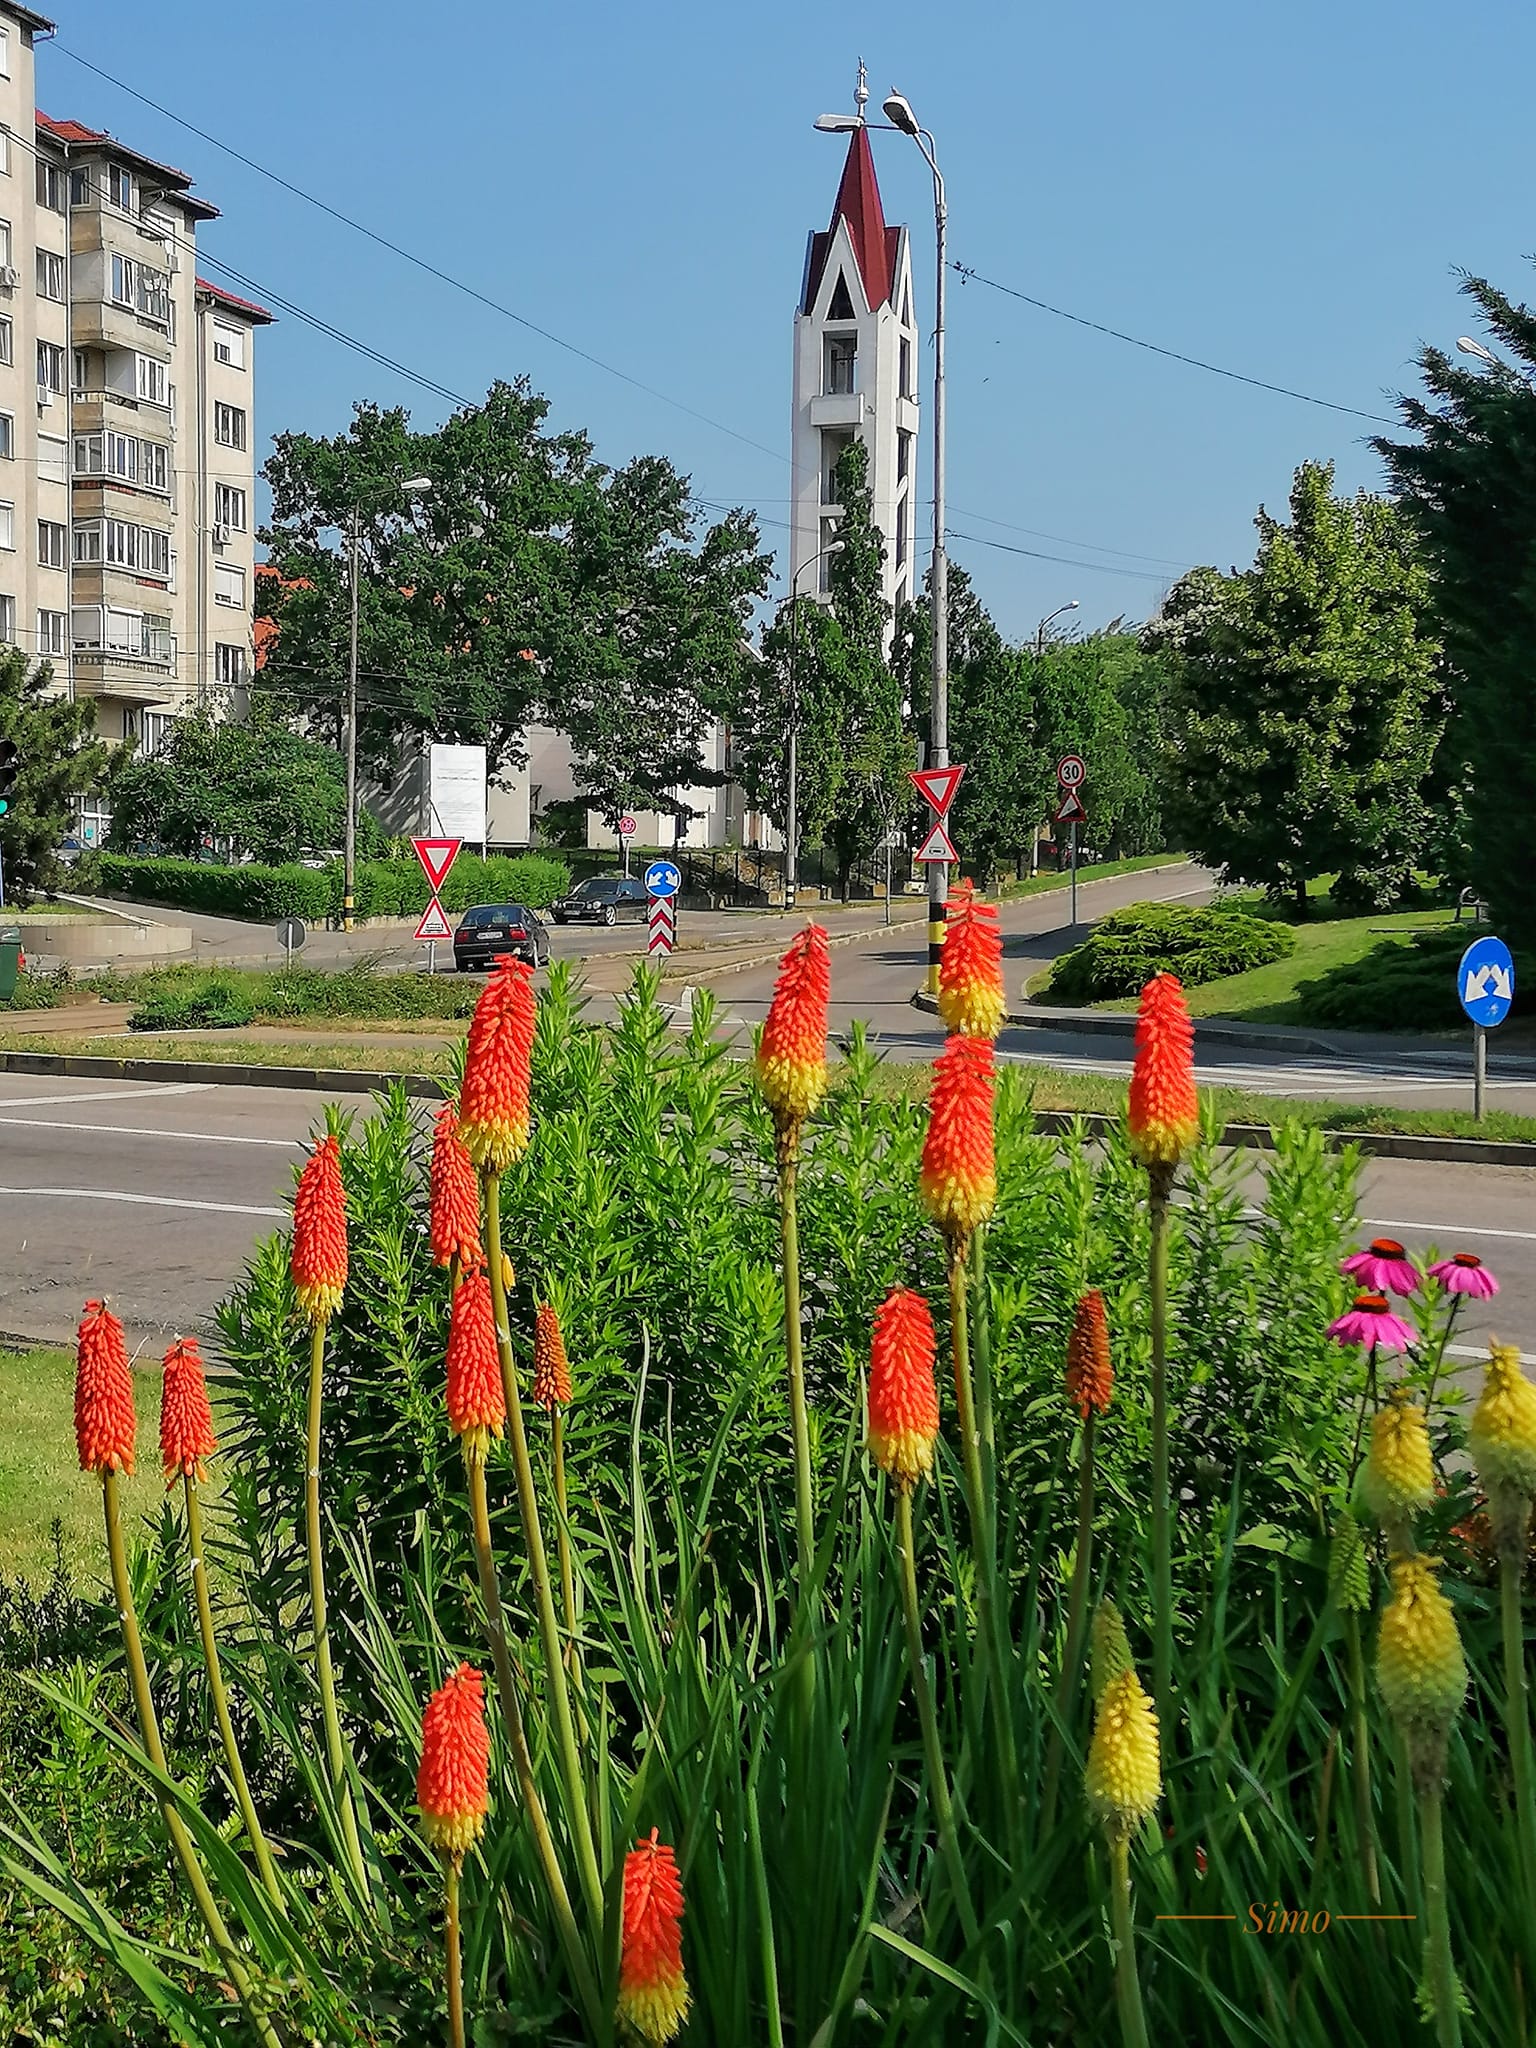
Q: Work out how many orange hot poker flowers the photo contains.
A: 15